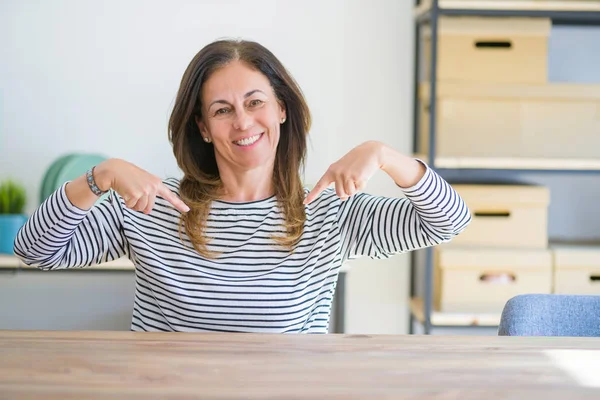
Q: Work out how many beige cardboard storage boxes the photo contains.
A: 5